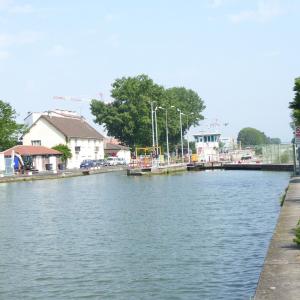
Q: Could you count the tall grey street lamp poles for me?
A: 5